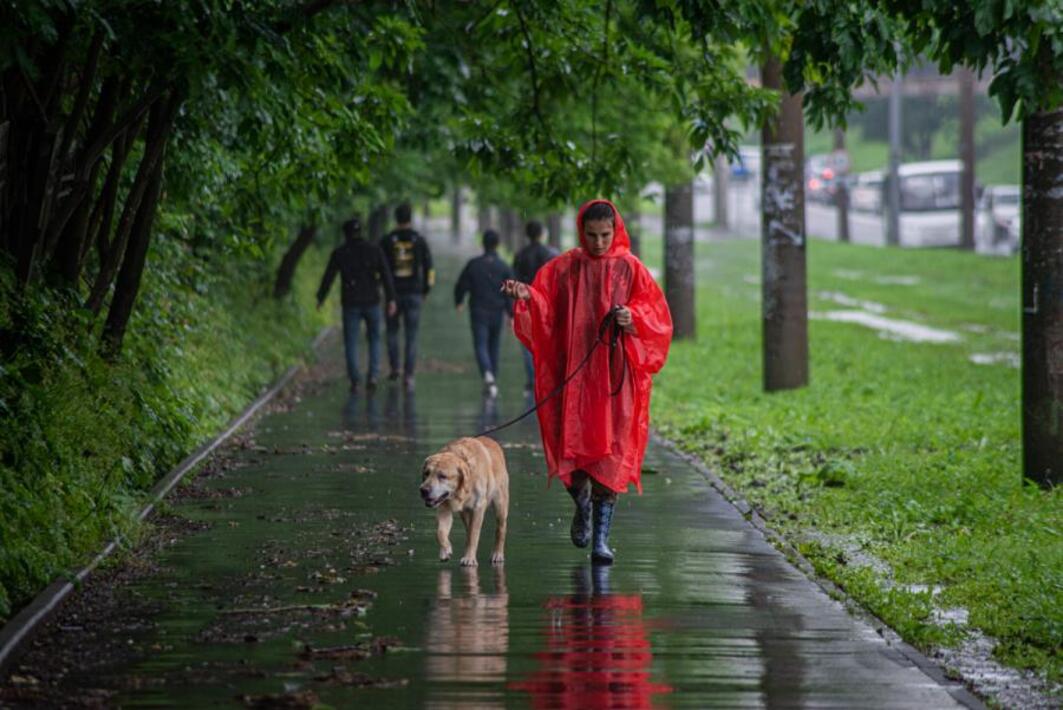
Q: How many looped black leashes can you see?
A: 1